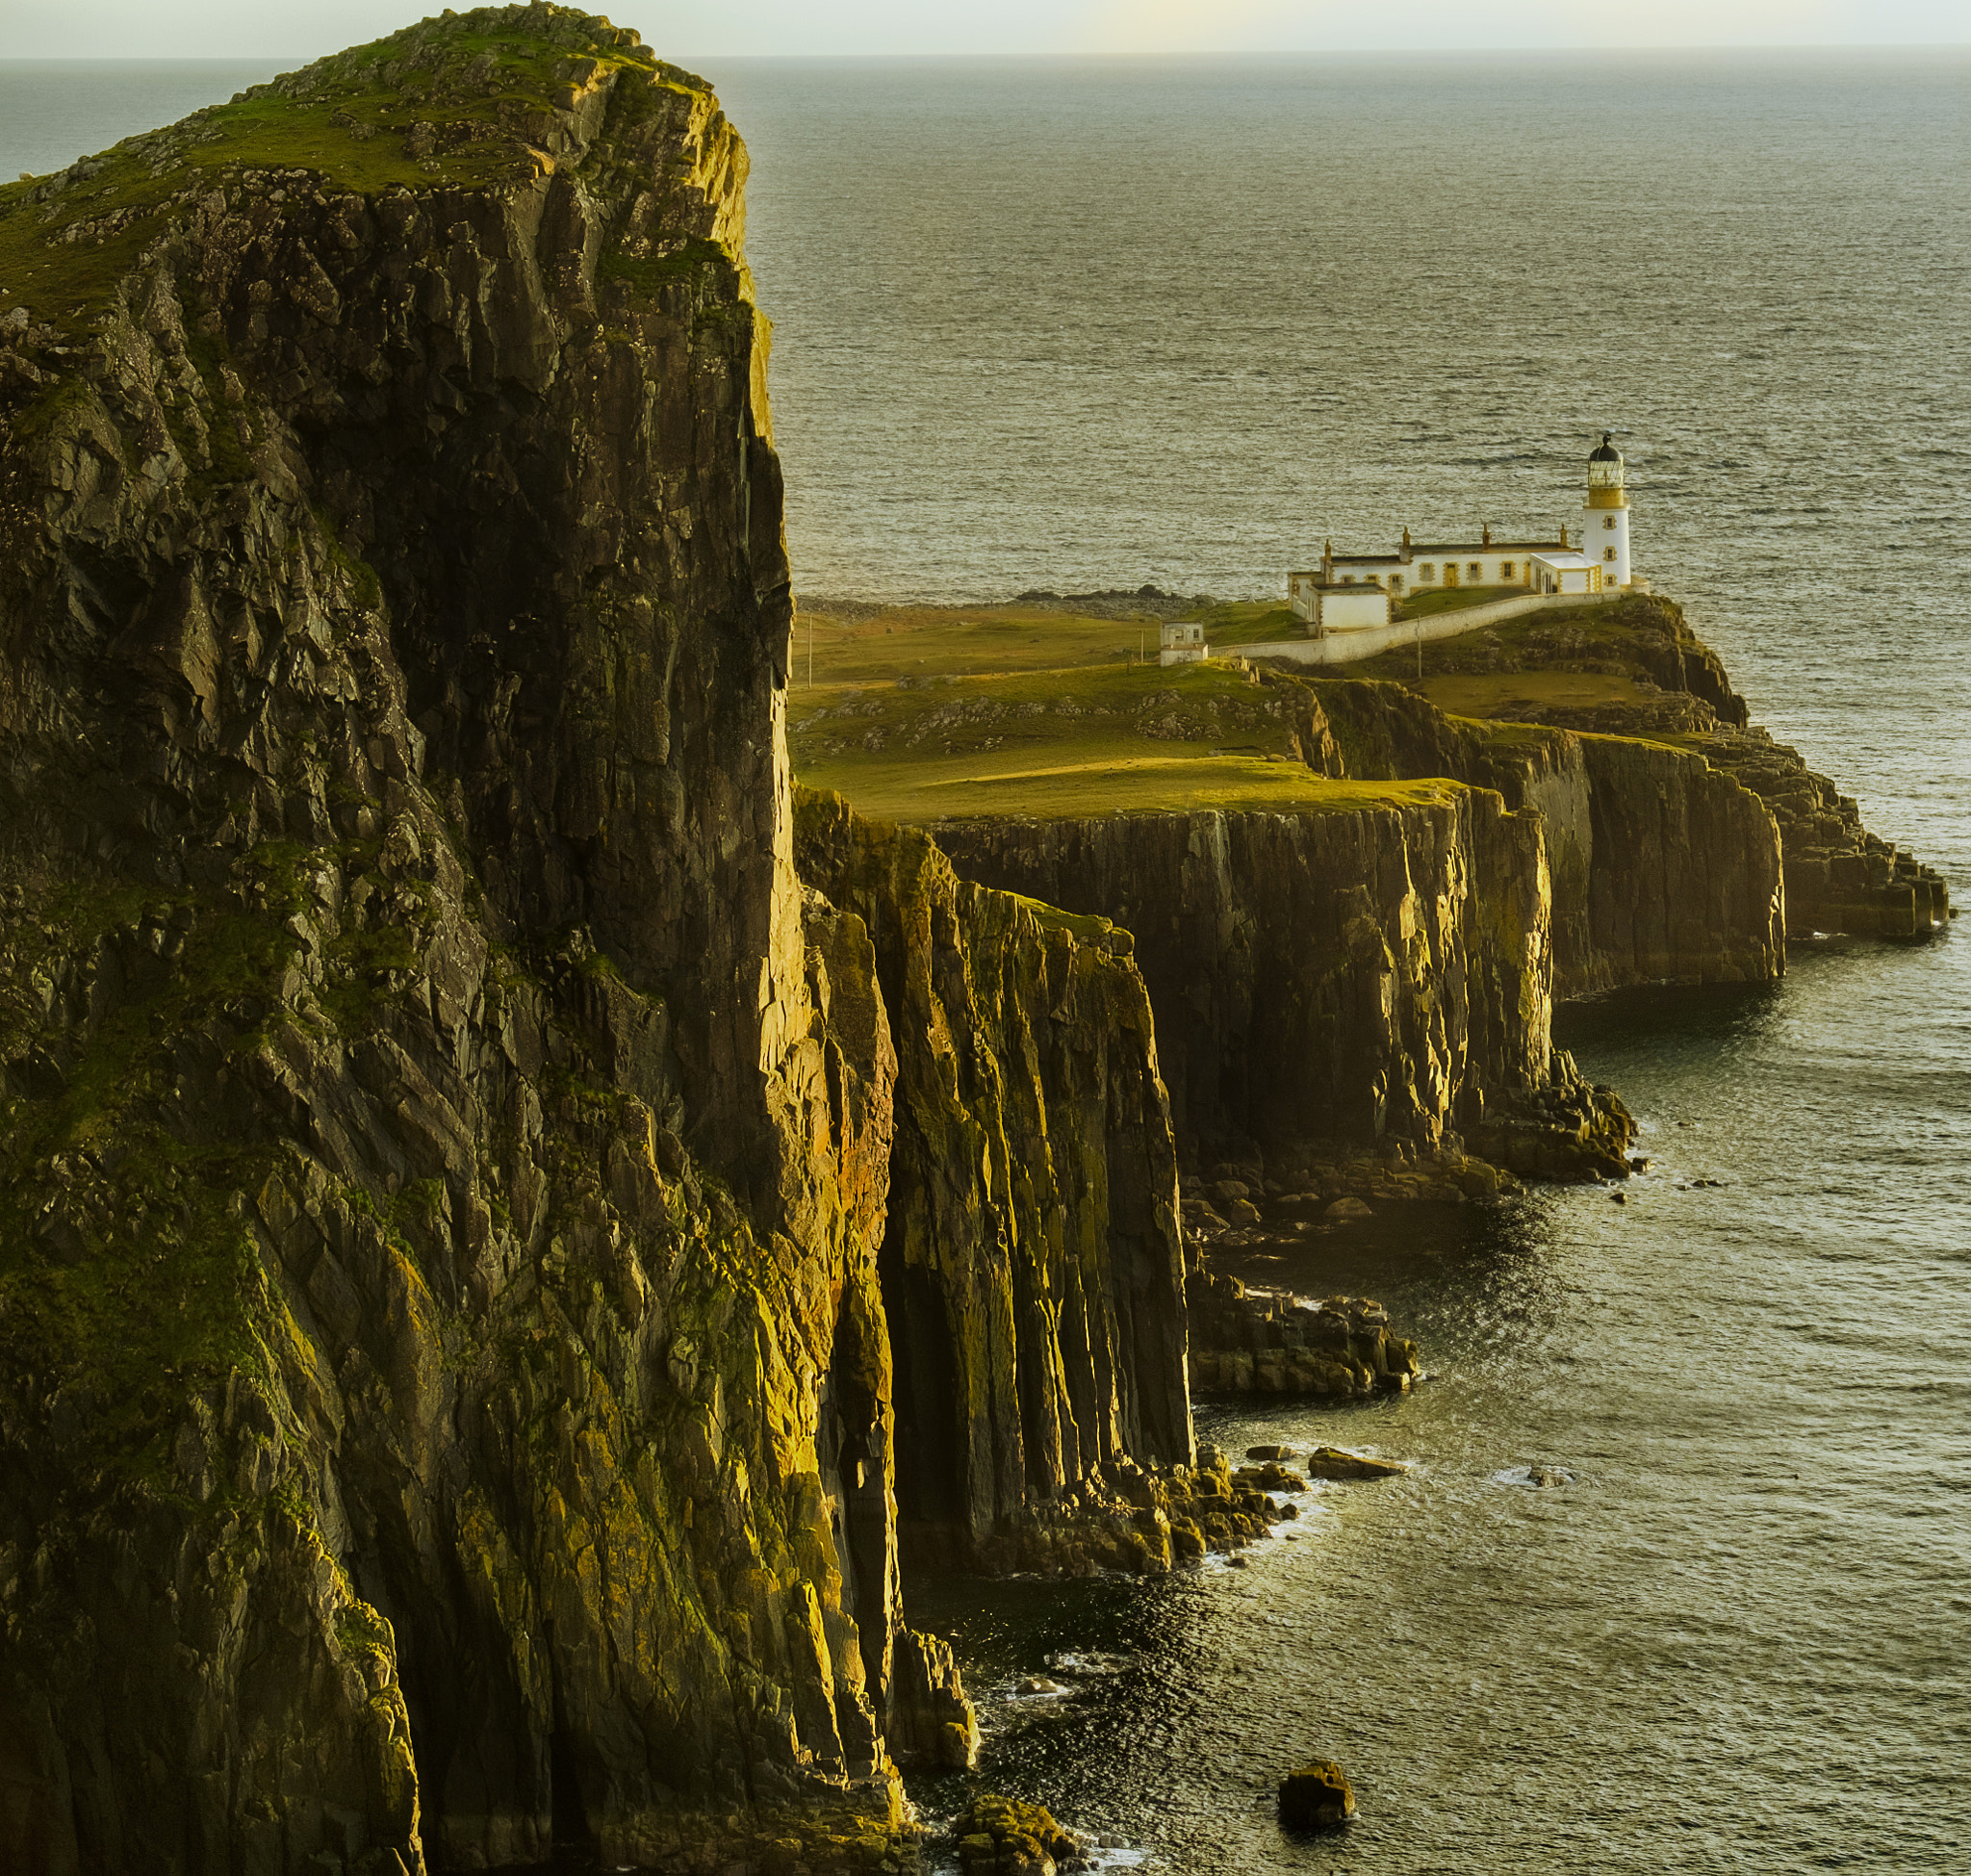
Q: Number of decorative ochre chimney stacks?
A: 4